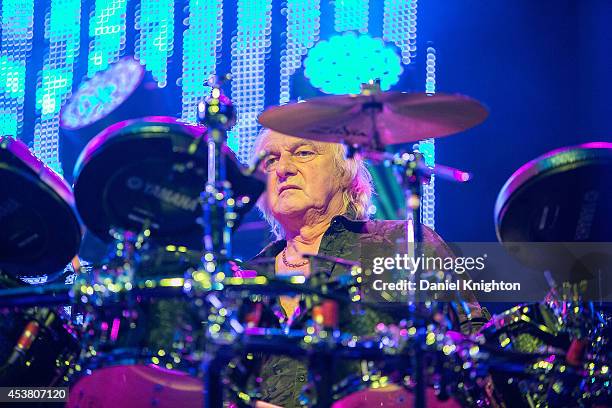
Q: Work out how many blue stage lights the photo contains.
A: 2